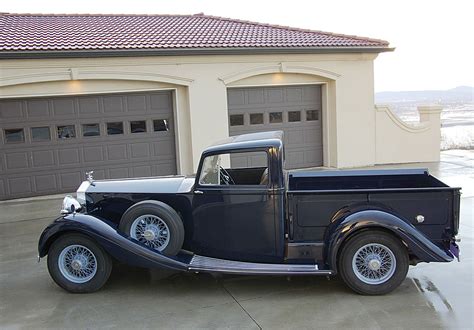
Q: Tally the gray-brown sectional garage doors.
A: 2